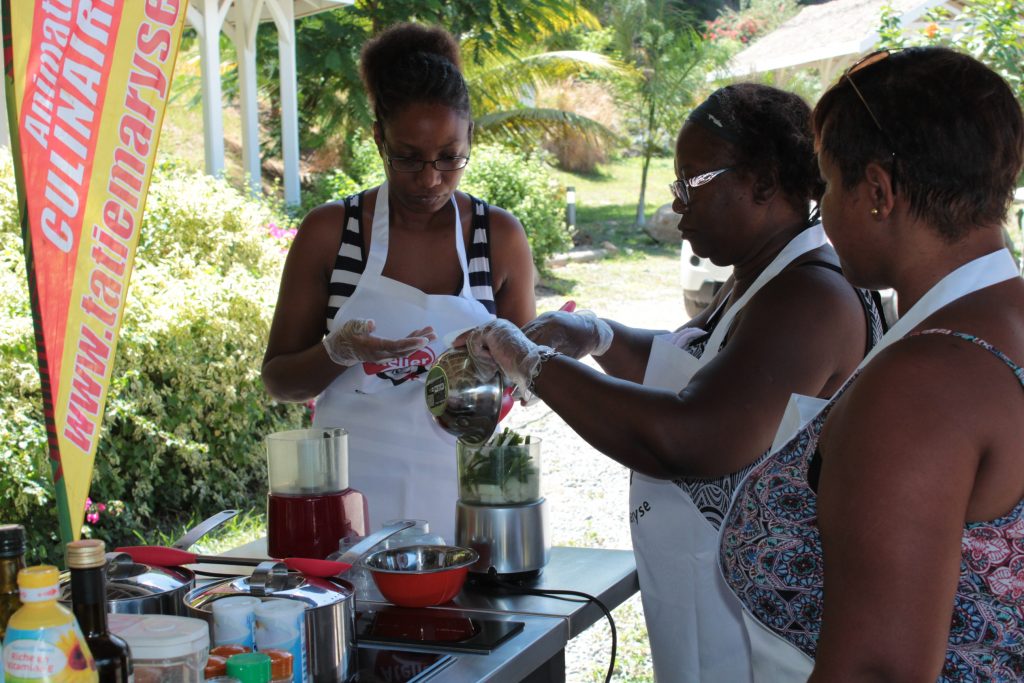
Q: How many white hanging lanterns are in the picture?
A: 0